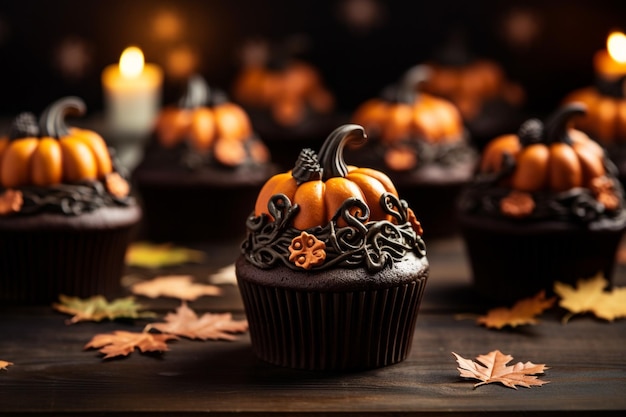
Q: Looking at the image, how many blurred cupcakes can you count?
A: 7